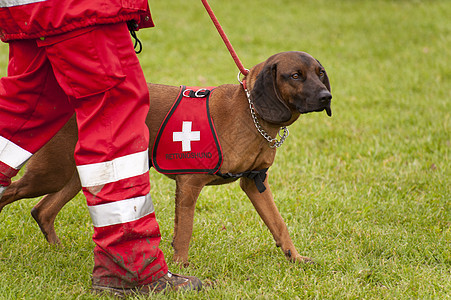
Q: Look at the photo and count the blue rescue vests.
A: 0